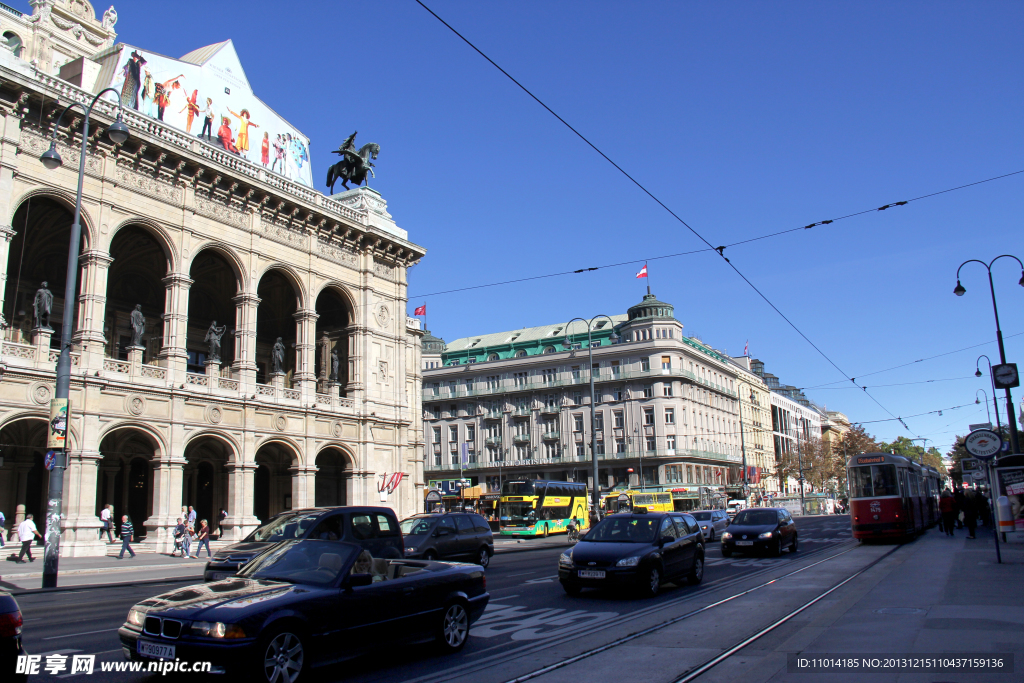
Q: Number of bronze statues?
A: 6